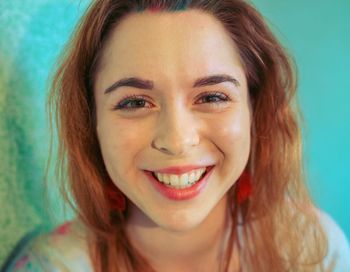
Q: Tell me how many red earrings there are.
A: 2